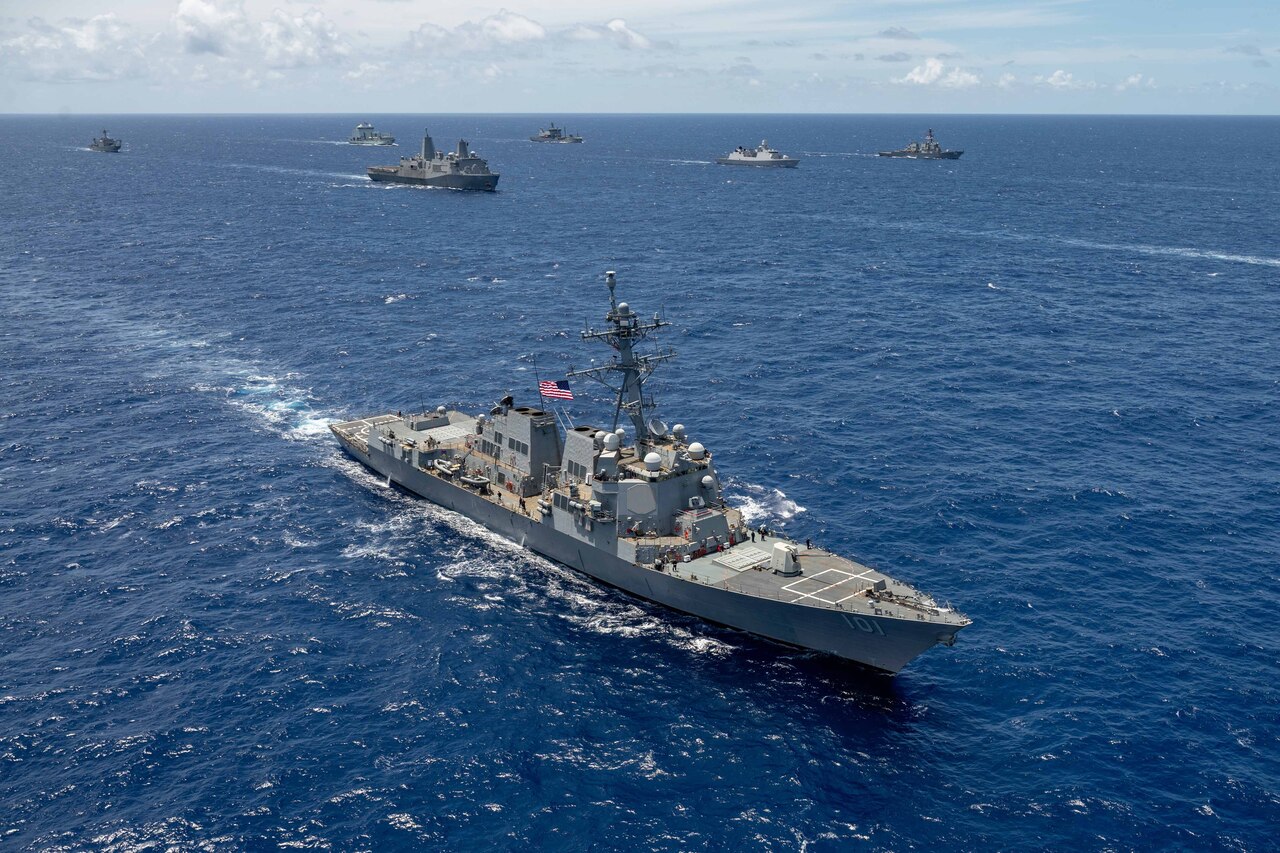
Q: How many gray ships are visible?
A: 7